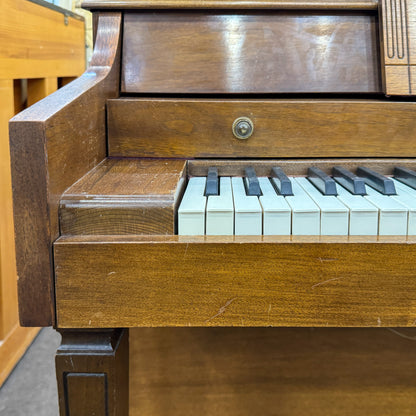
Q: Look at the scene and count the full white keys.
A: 8